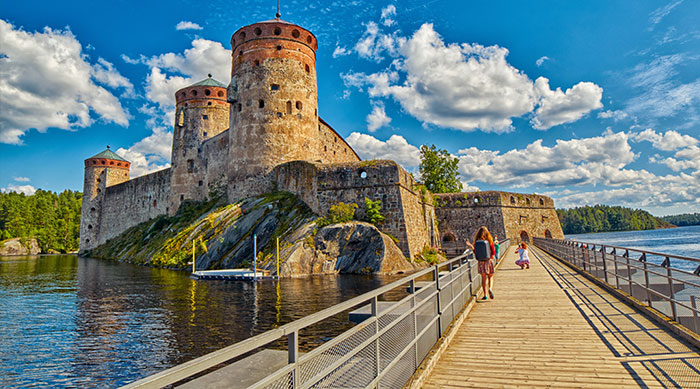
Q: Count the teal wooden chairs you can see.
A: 0